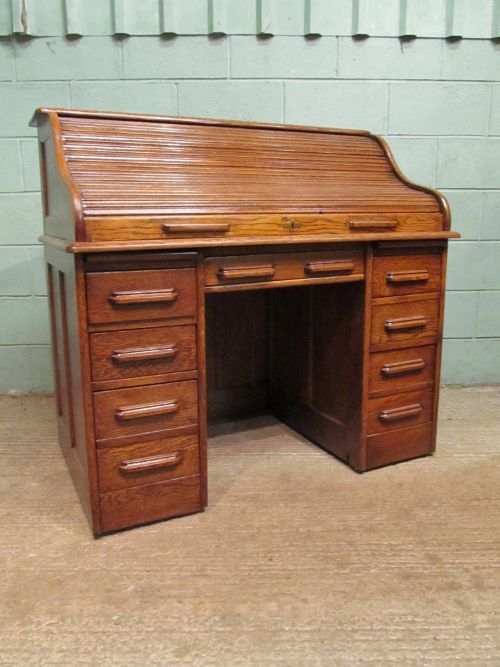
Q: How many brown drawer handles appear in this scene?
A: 12